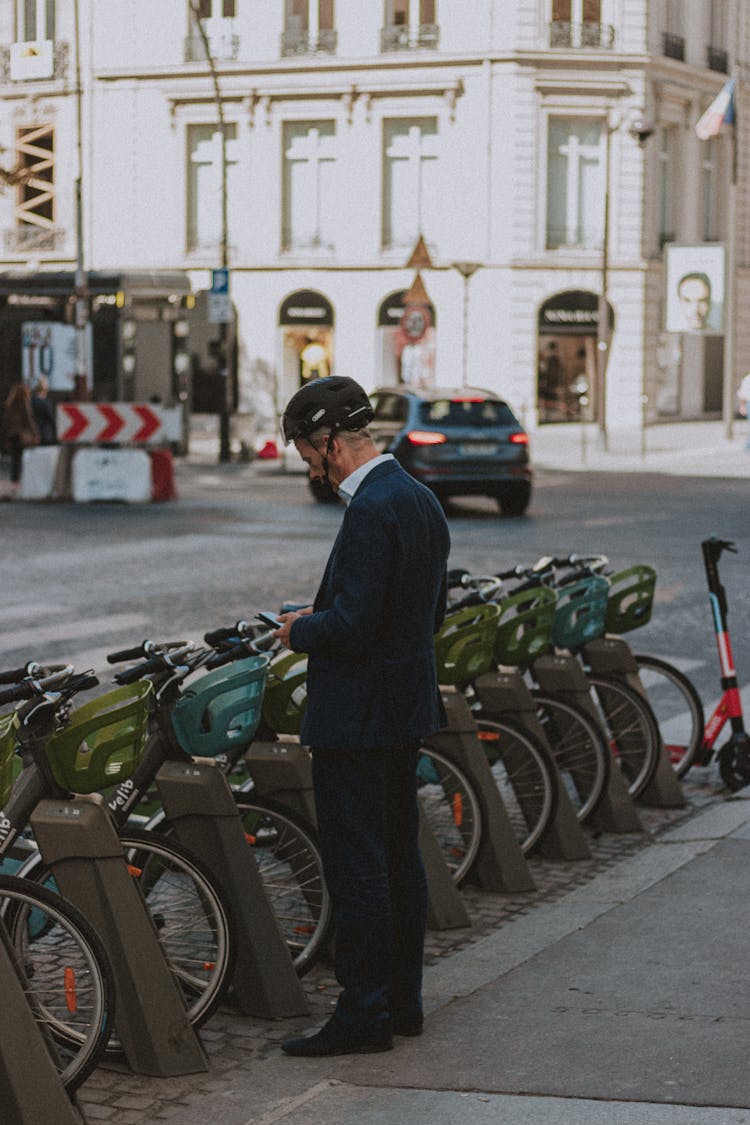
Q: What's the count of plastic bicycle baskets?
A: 8